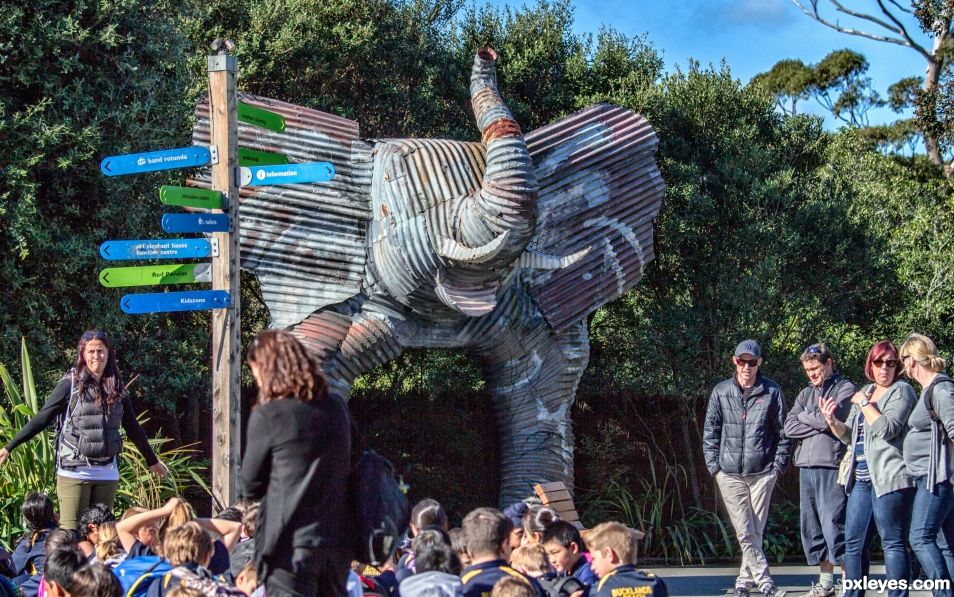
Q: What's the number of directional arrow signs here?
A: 9